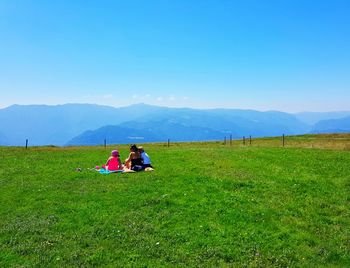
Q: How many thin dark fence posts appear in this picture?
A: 8